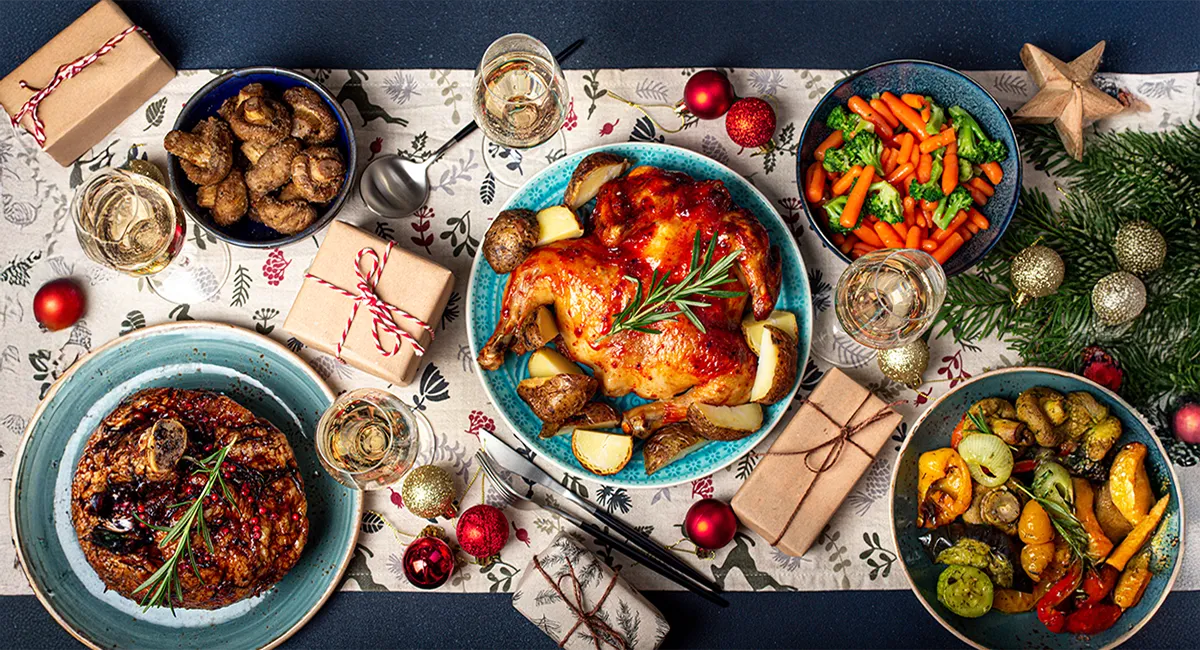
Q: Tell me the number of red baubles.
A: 8